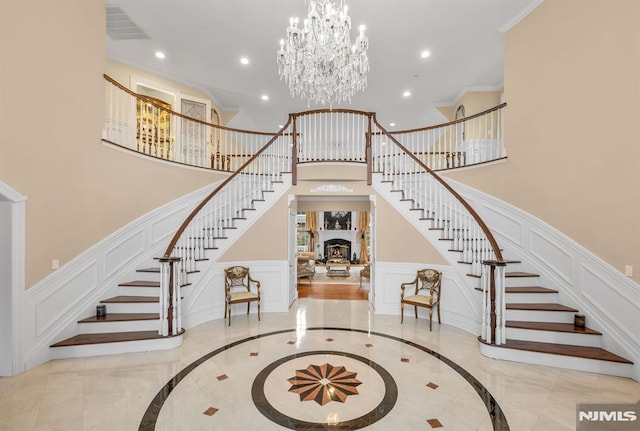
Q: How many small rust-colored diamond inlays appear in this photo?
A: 9